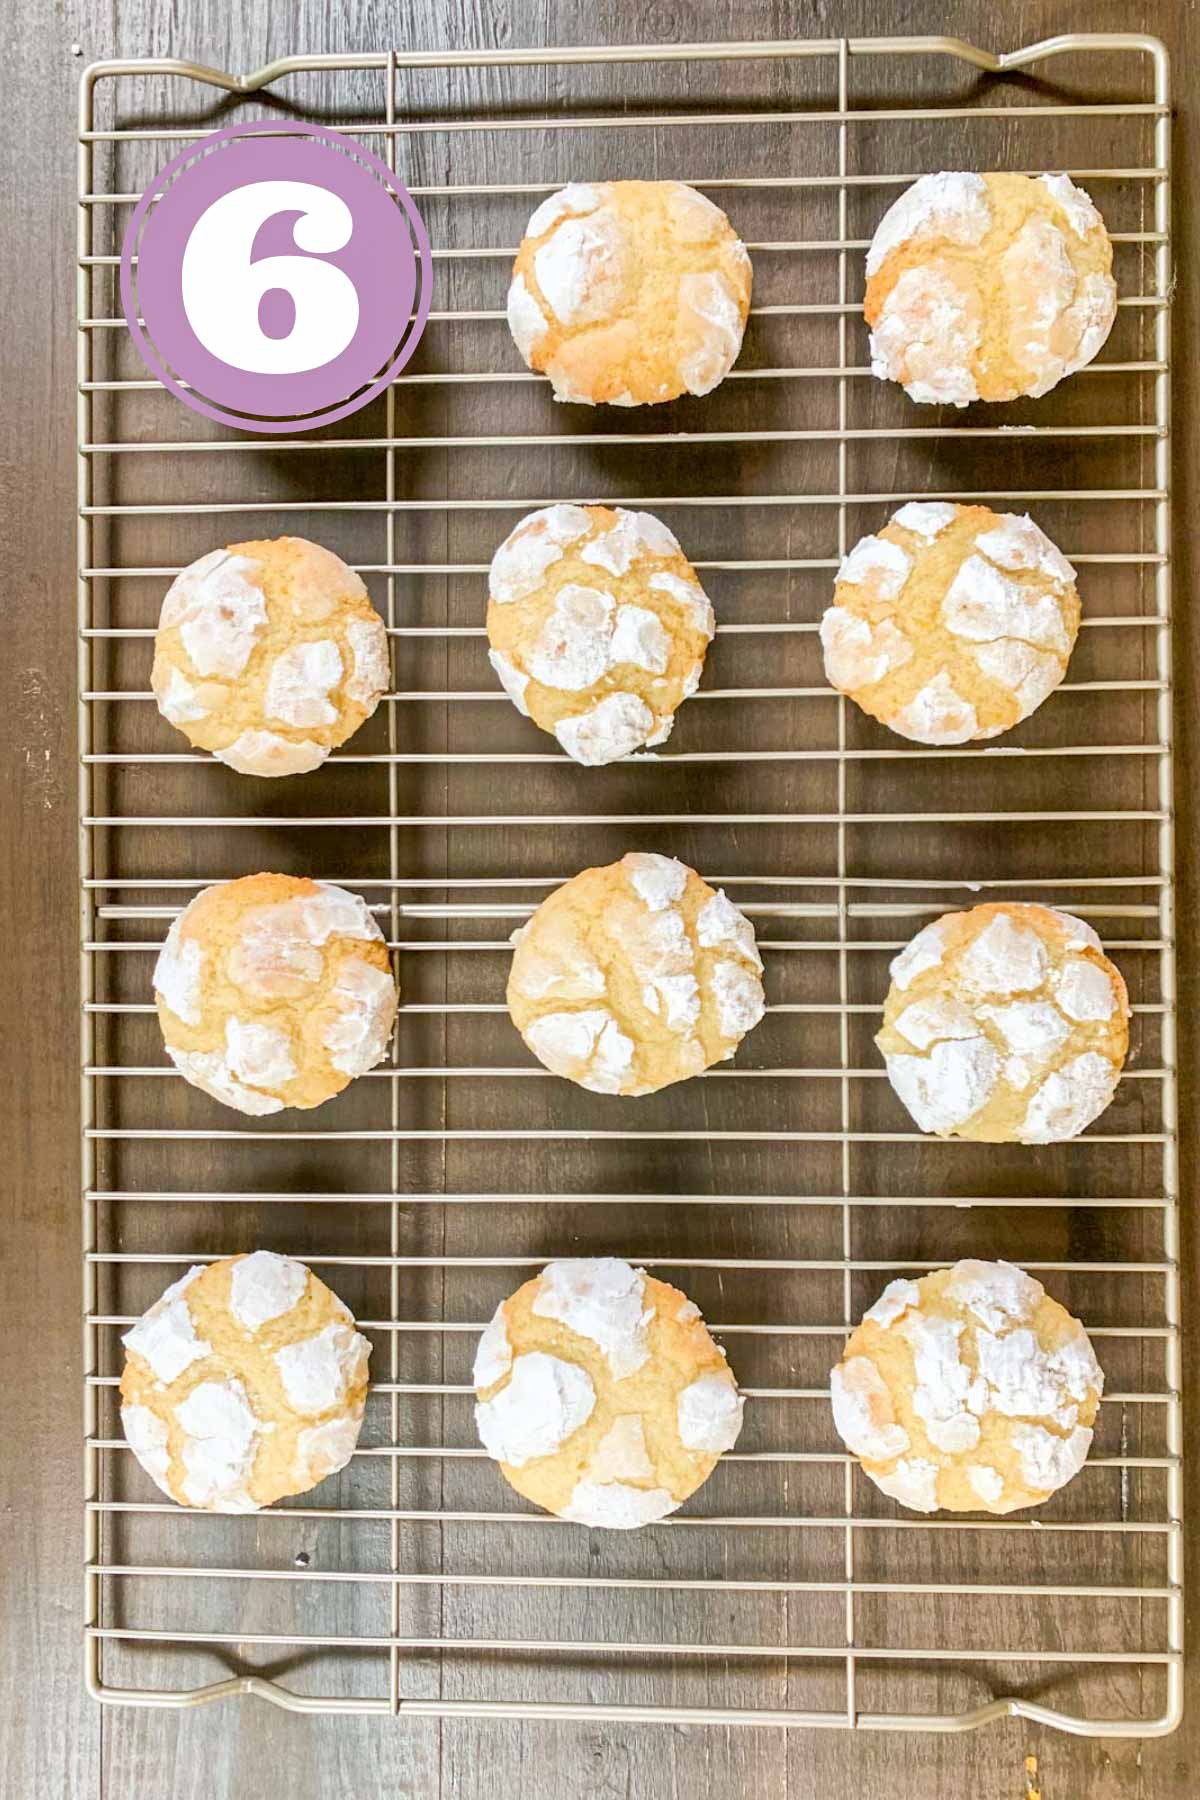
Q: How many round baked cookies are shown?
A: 11